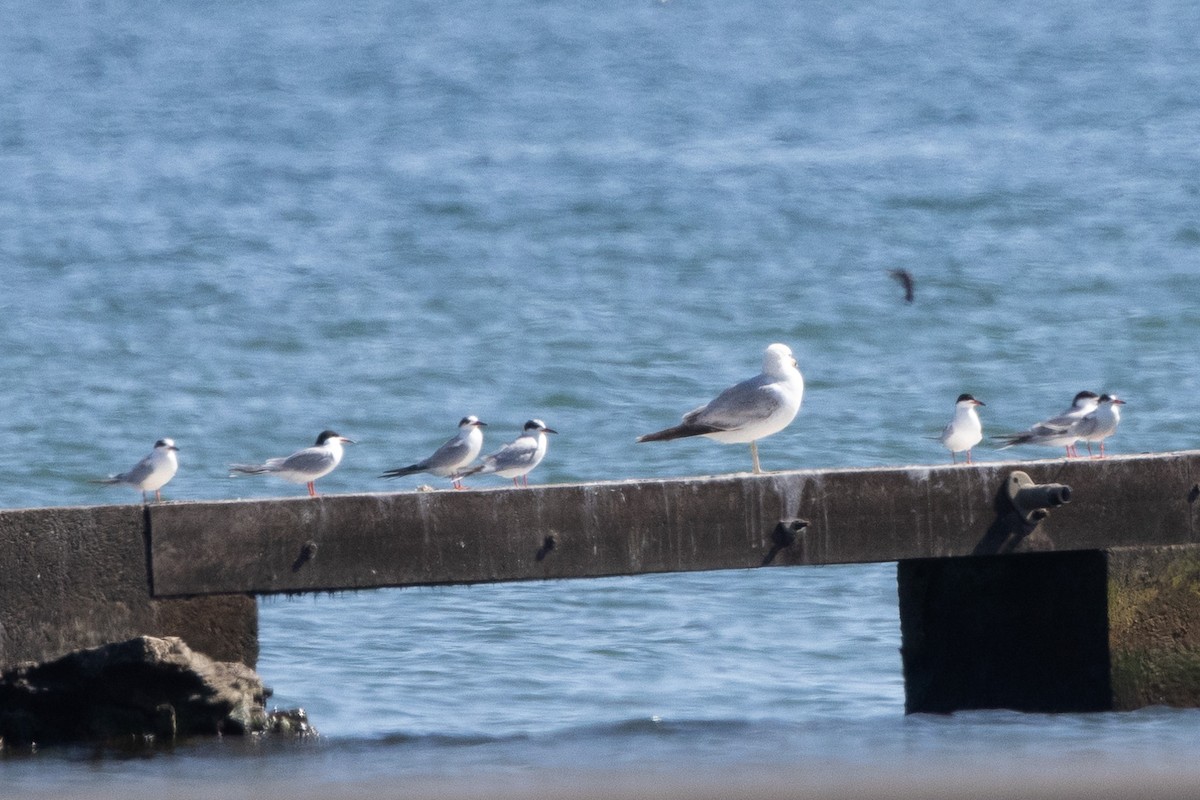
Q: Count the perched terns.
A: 7